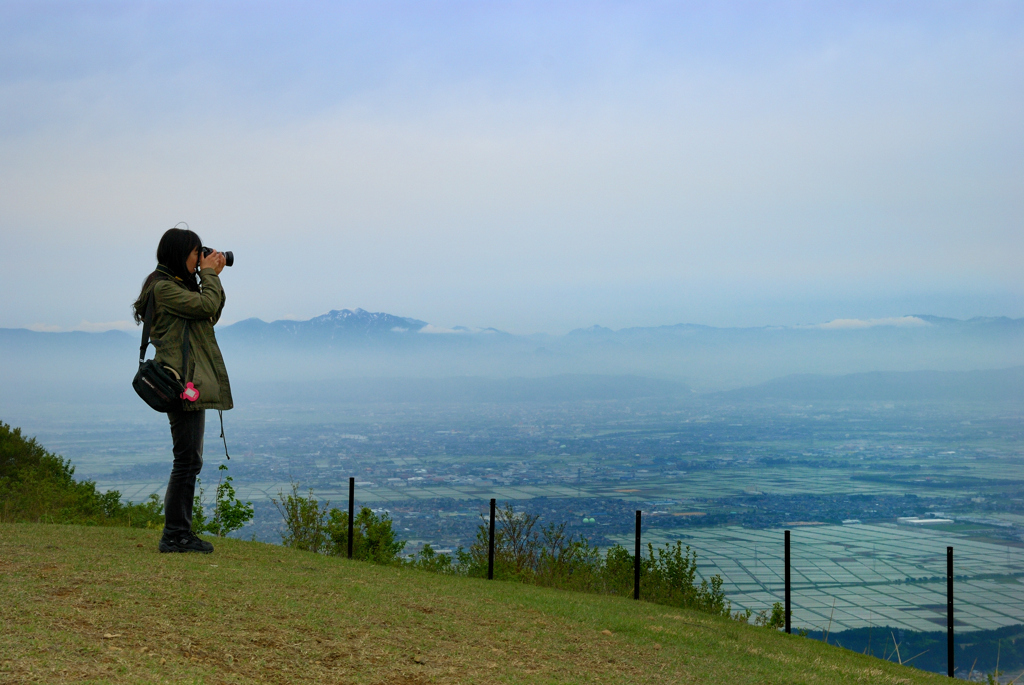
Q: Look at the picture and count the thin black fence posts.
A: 5